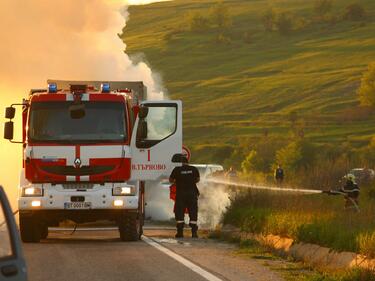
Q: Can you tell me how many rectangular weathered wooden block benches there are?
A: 0